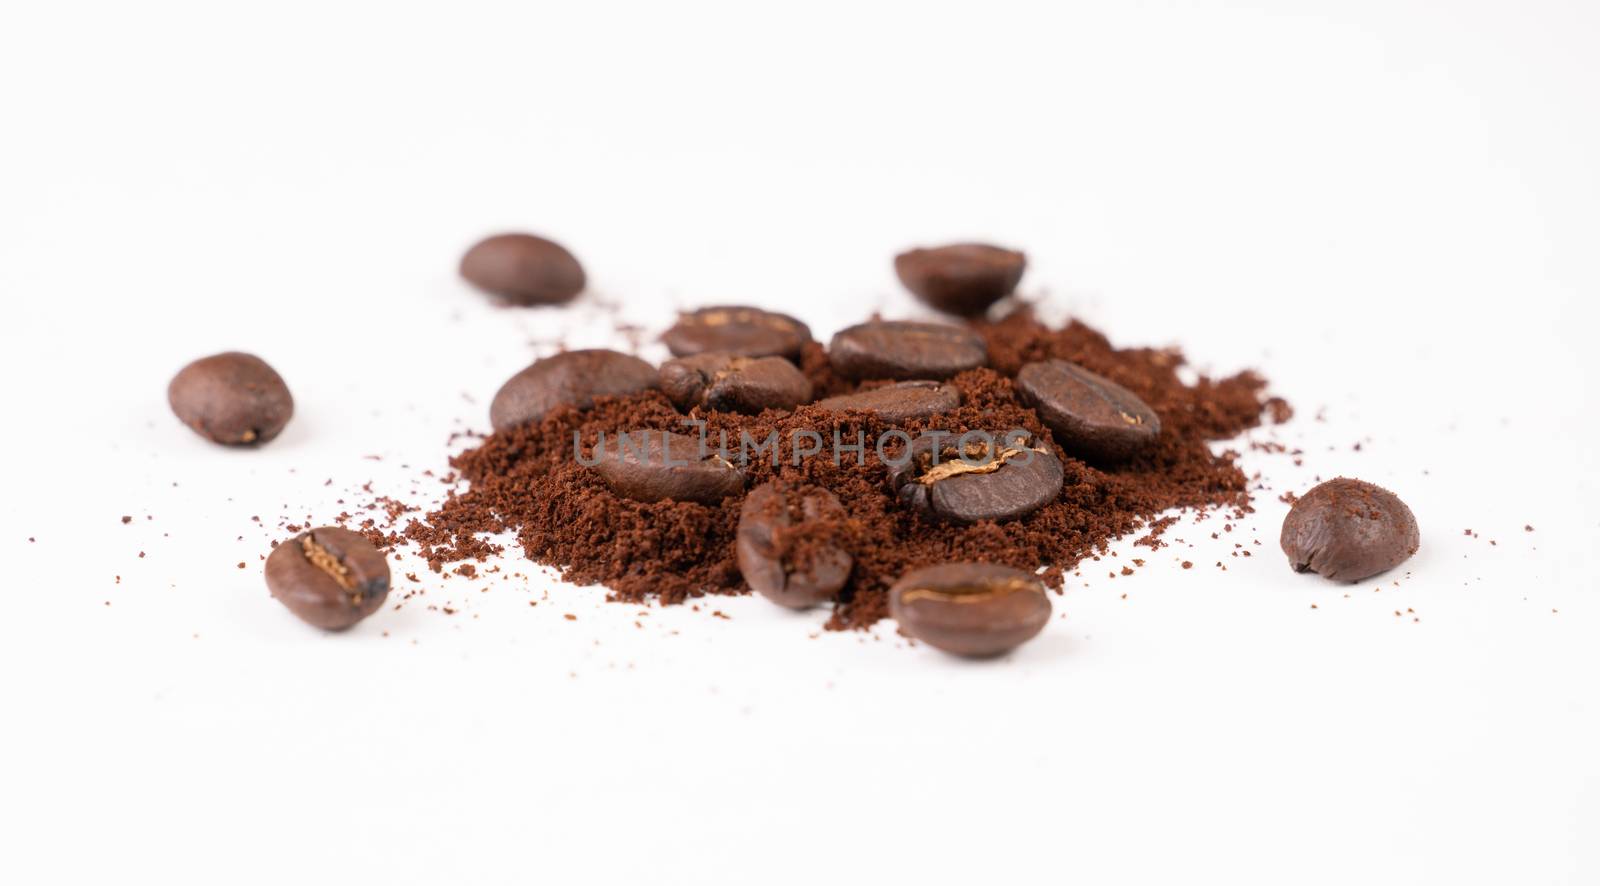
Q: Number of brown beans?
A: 15